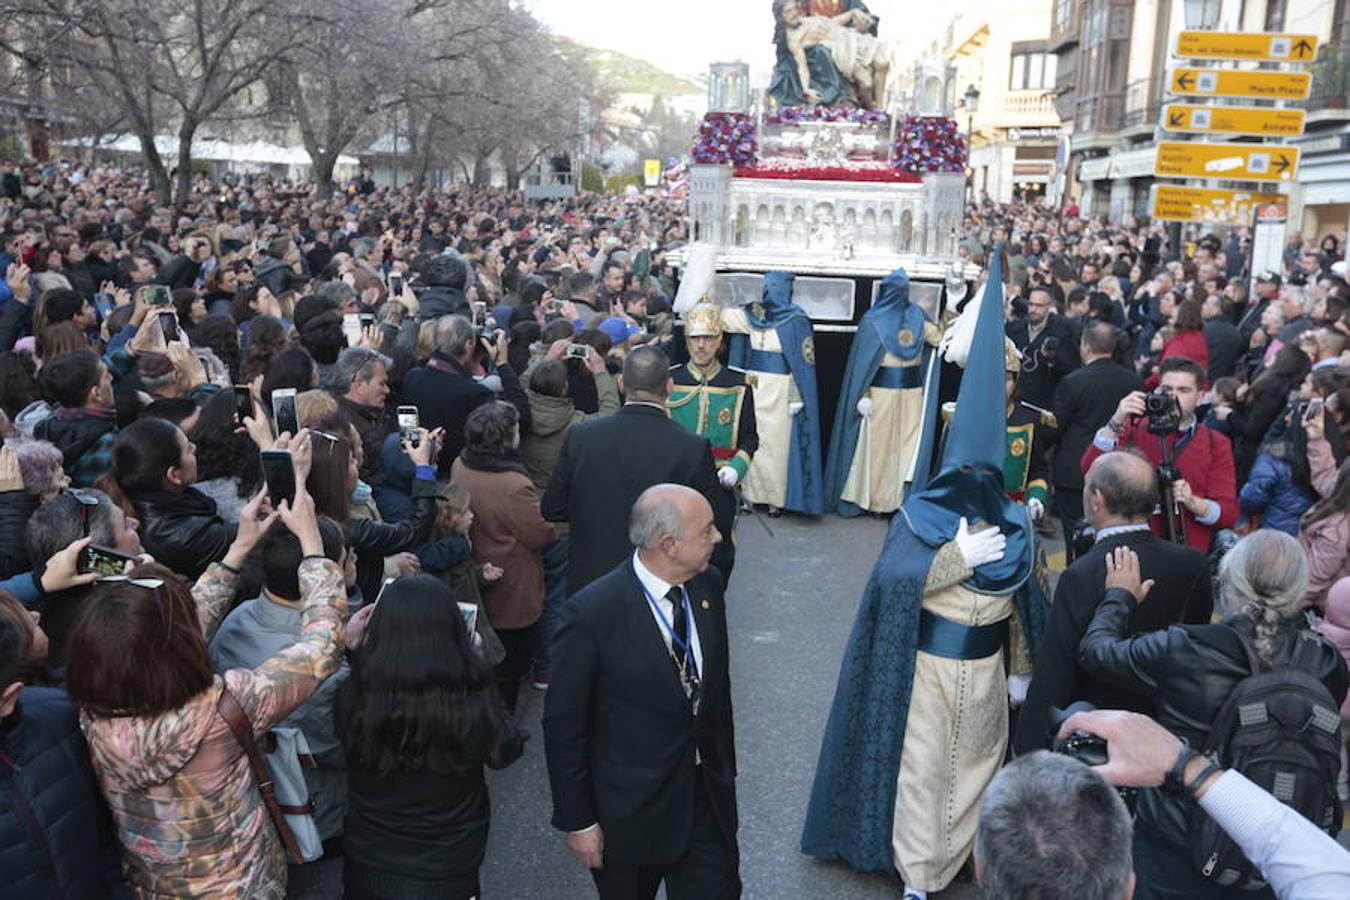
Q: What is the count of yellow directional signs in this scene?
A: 5